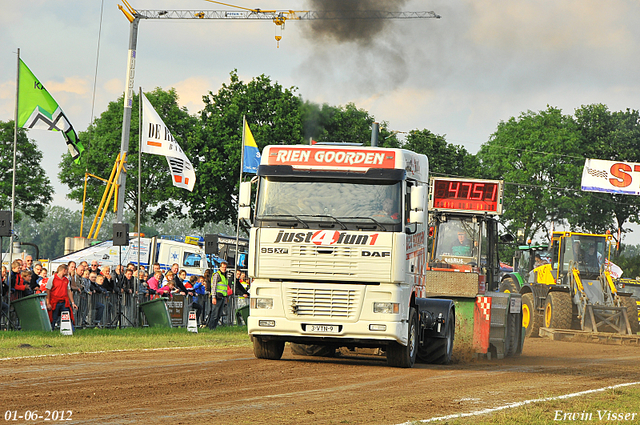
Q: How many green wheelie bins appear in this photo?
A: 3